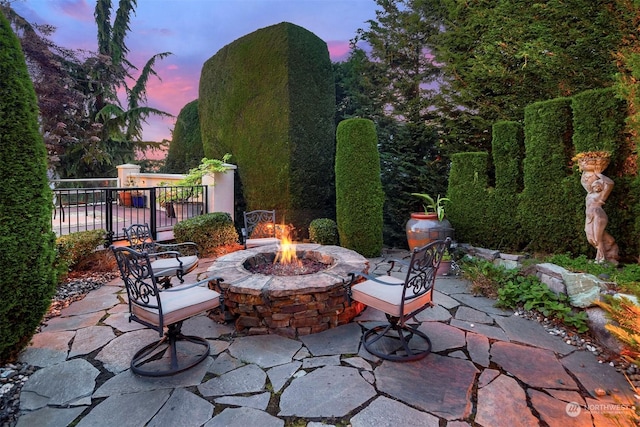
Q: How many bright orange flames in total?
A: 1